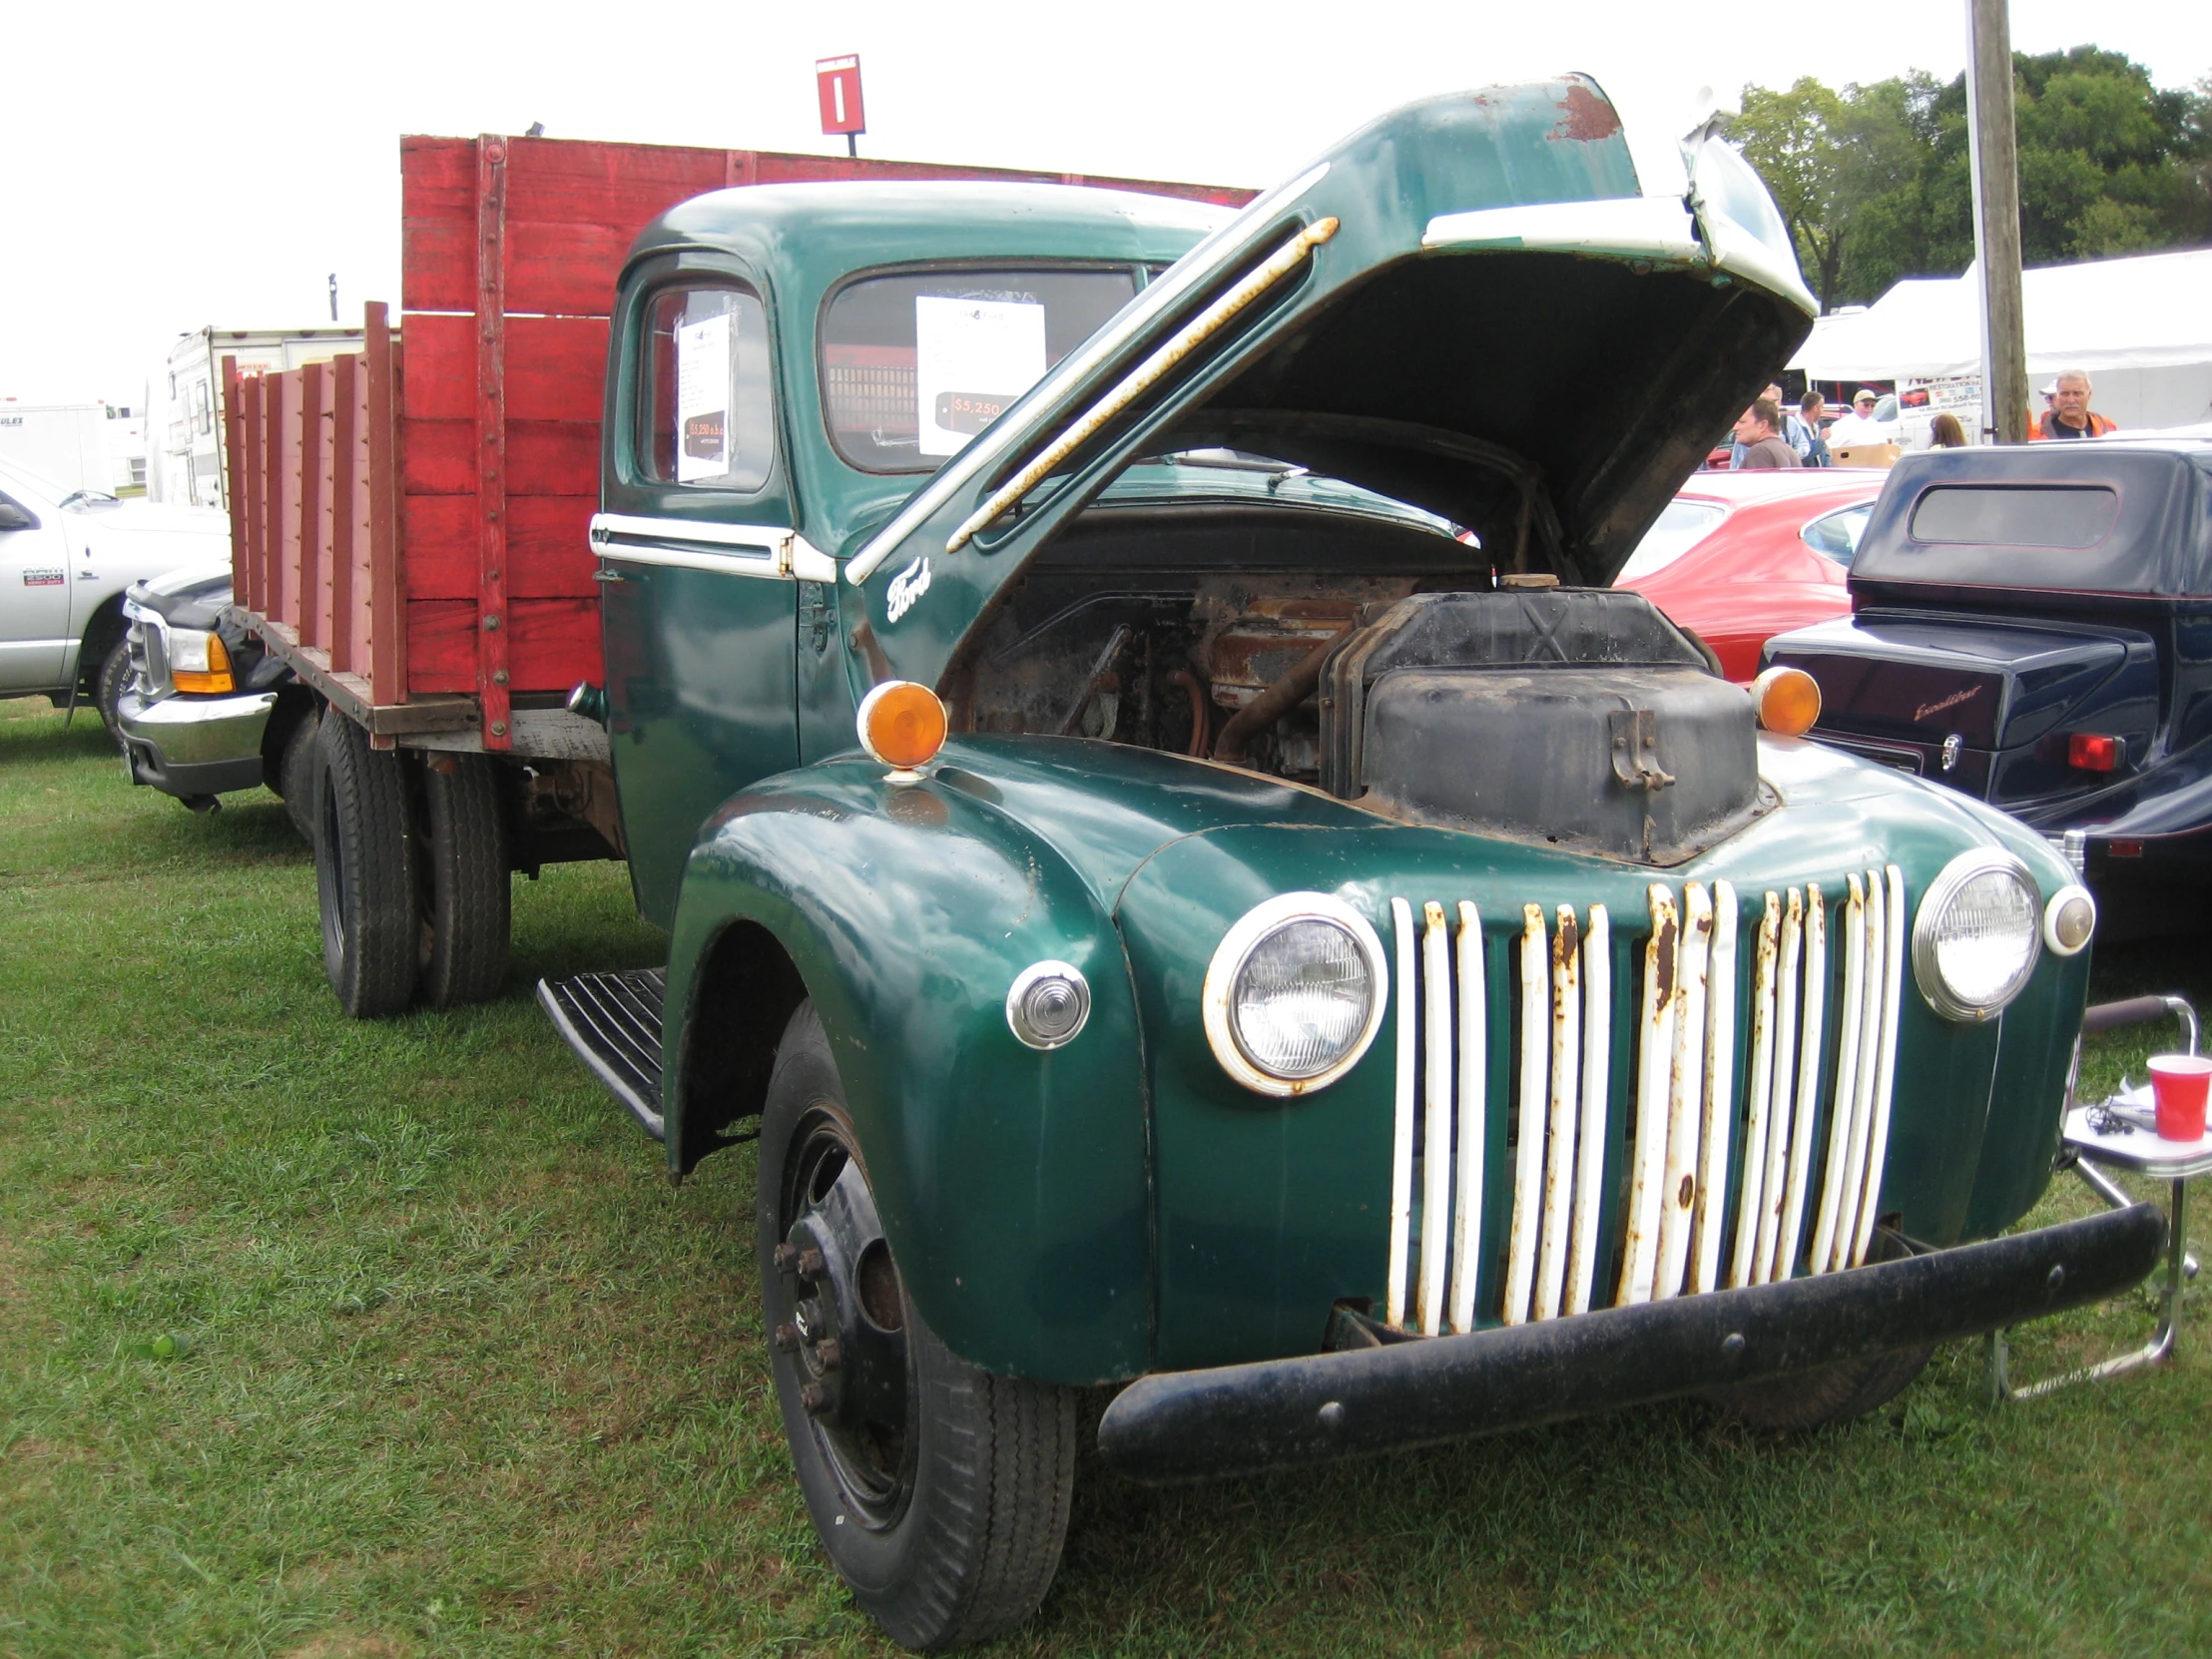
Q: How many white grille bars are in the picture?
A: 15